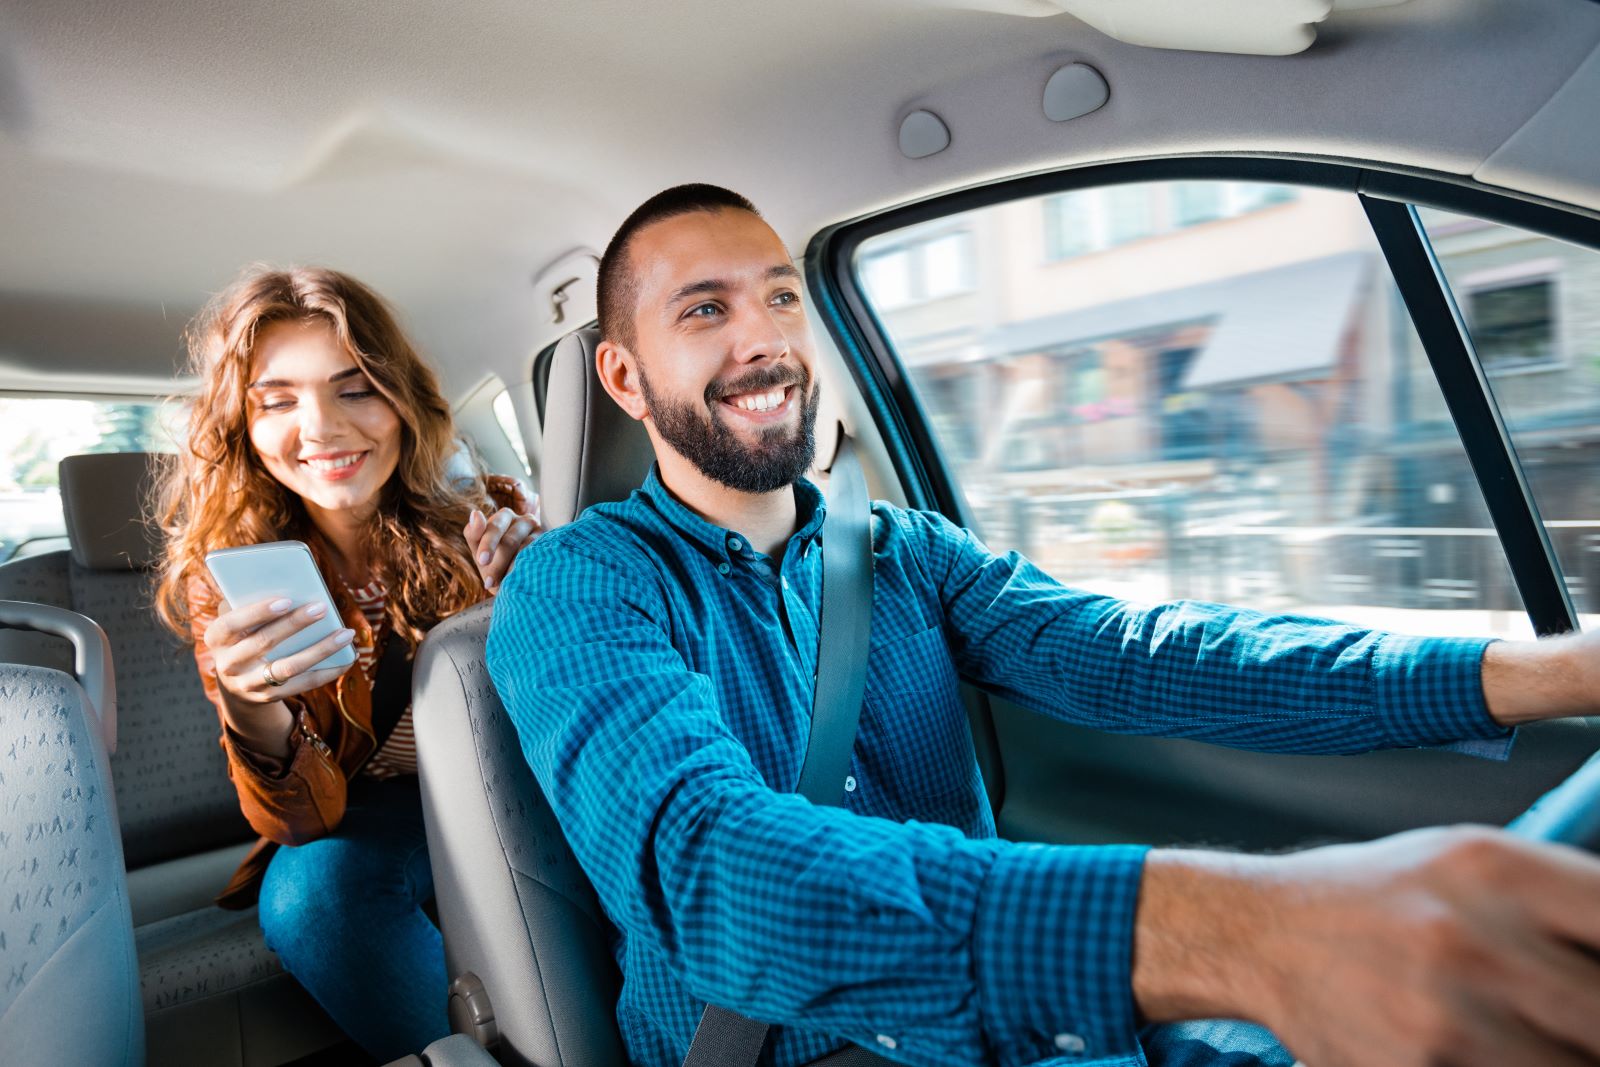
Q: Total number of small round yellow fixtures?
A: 0